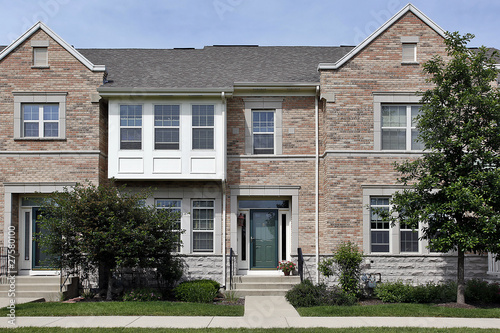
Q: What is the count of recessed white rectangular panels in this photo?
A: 3